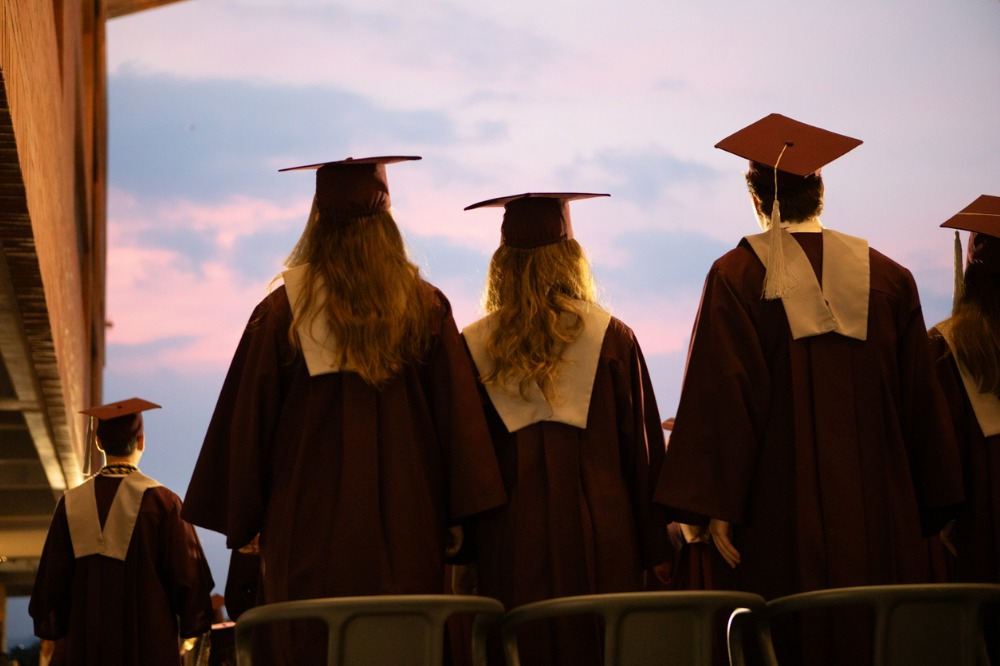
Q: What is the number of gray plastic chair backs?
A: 3